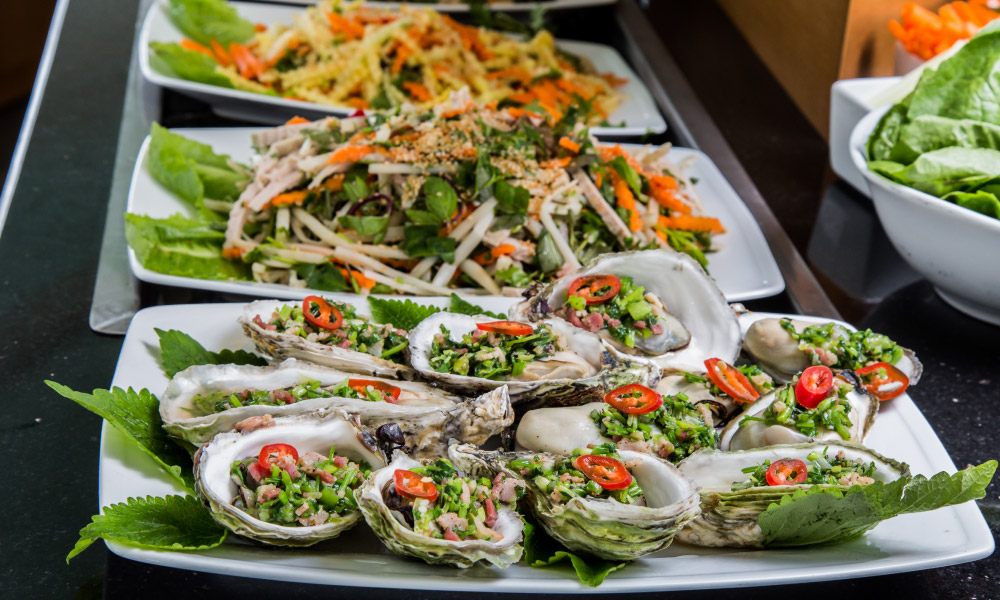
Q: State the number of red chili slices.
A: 12